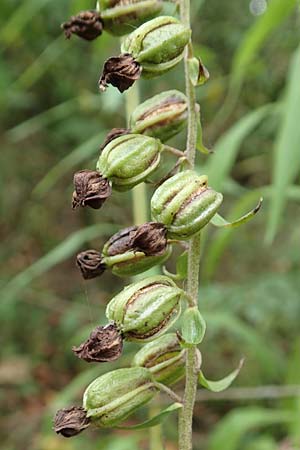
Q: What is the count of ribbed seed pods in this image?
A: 9